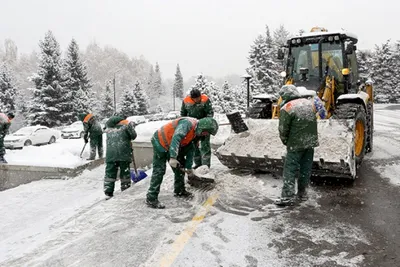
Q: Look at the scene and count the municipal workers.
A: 6